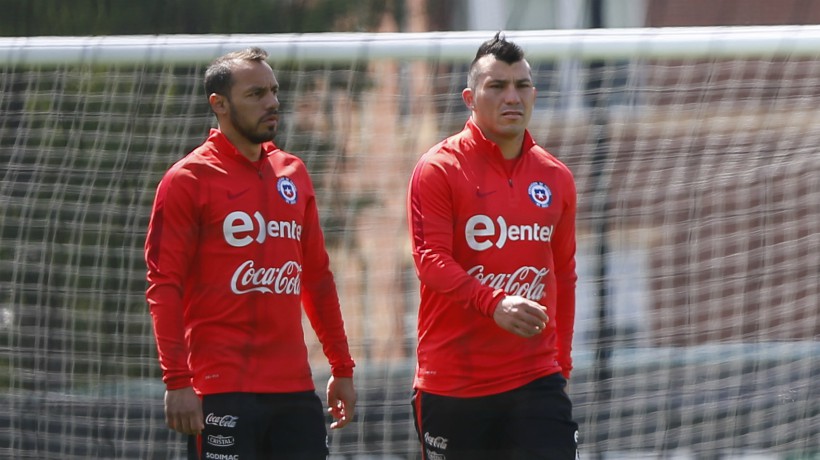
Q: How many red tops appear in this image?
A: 2